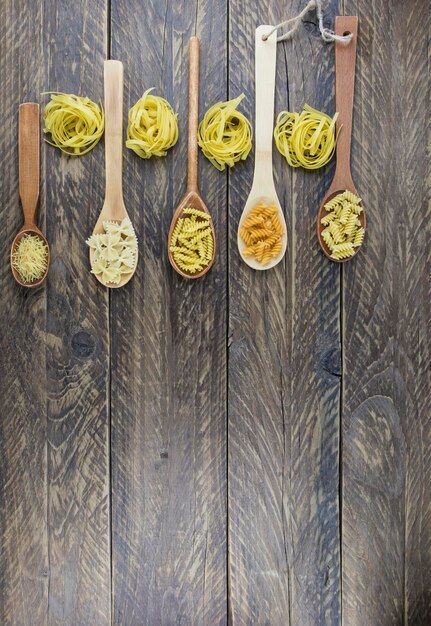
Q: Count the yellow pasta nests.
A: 4